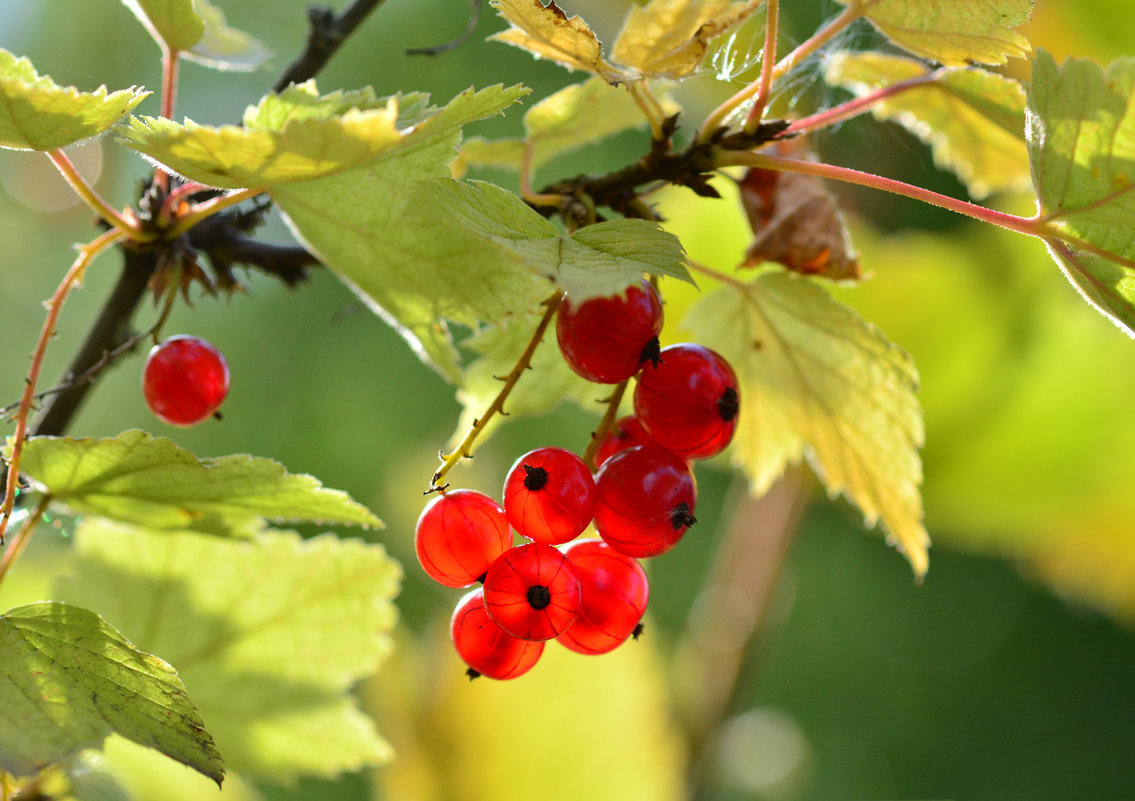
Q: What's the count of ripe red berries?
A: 10